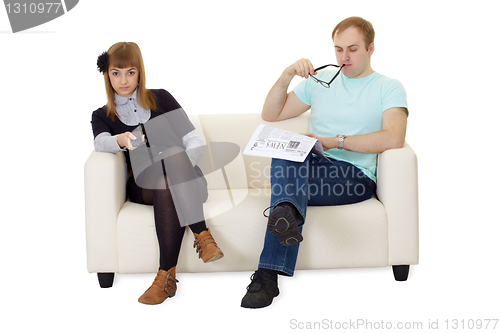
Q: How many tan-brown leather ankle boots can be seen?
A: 2